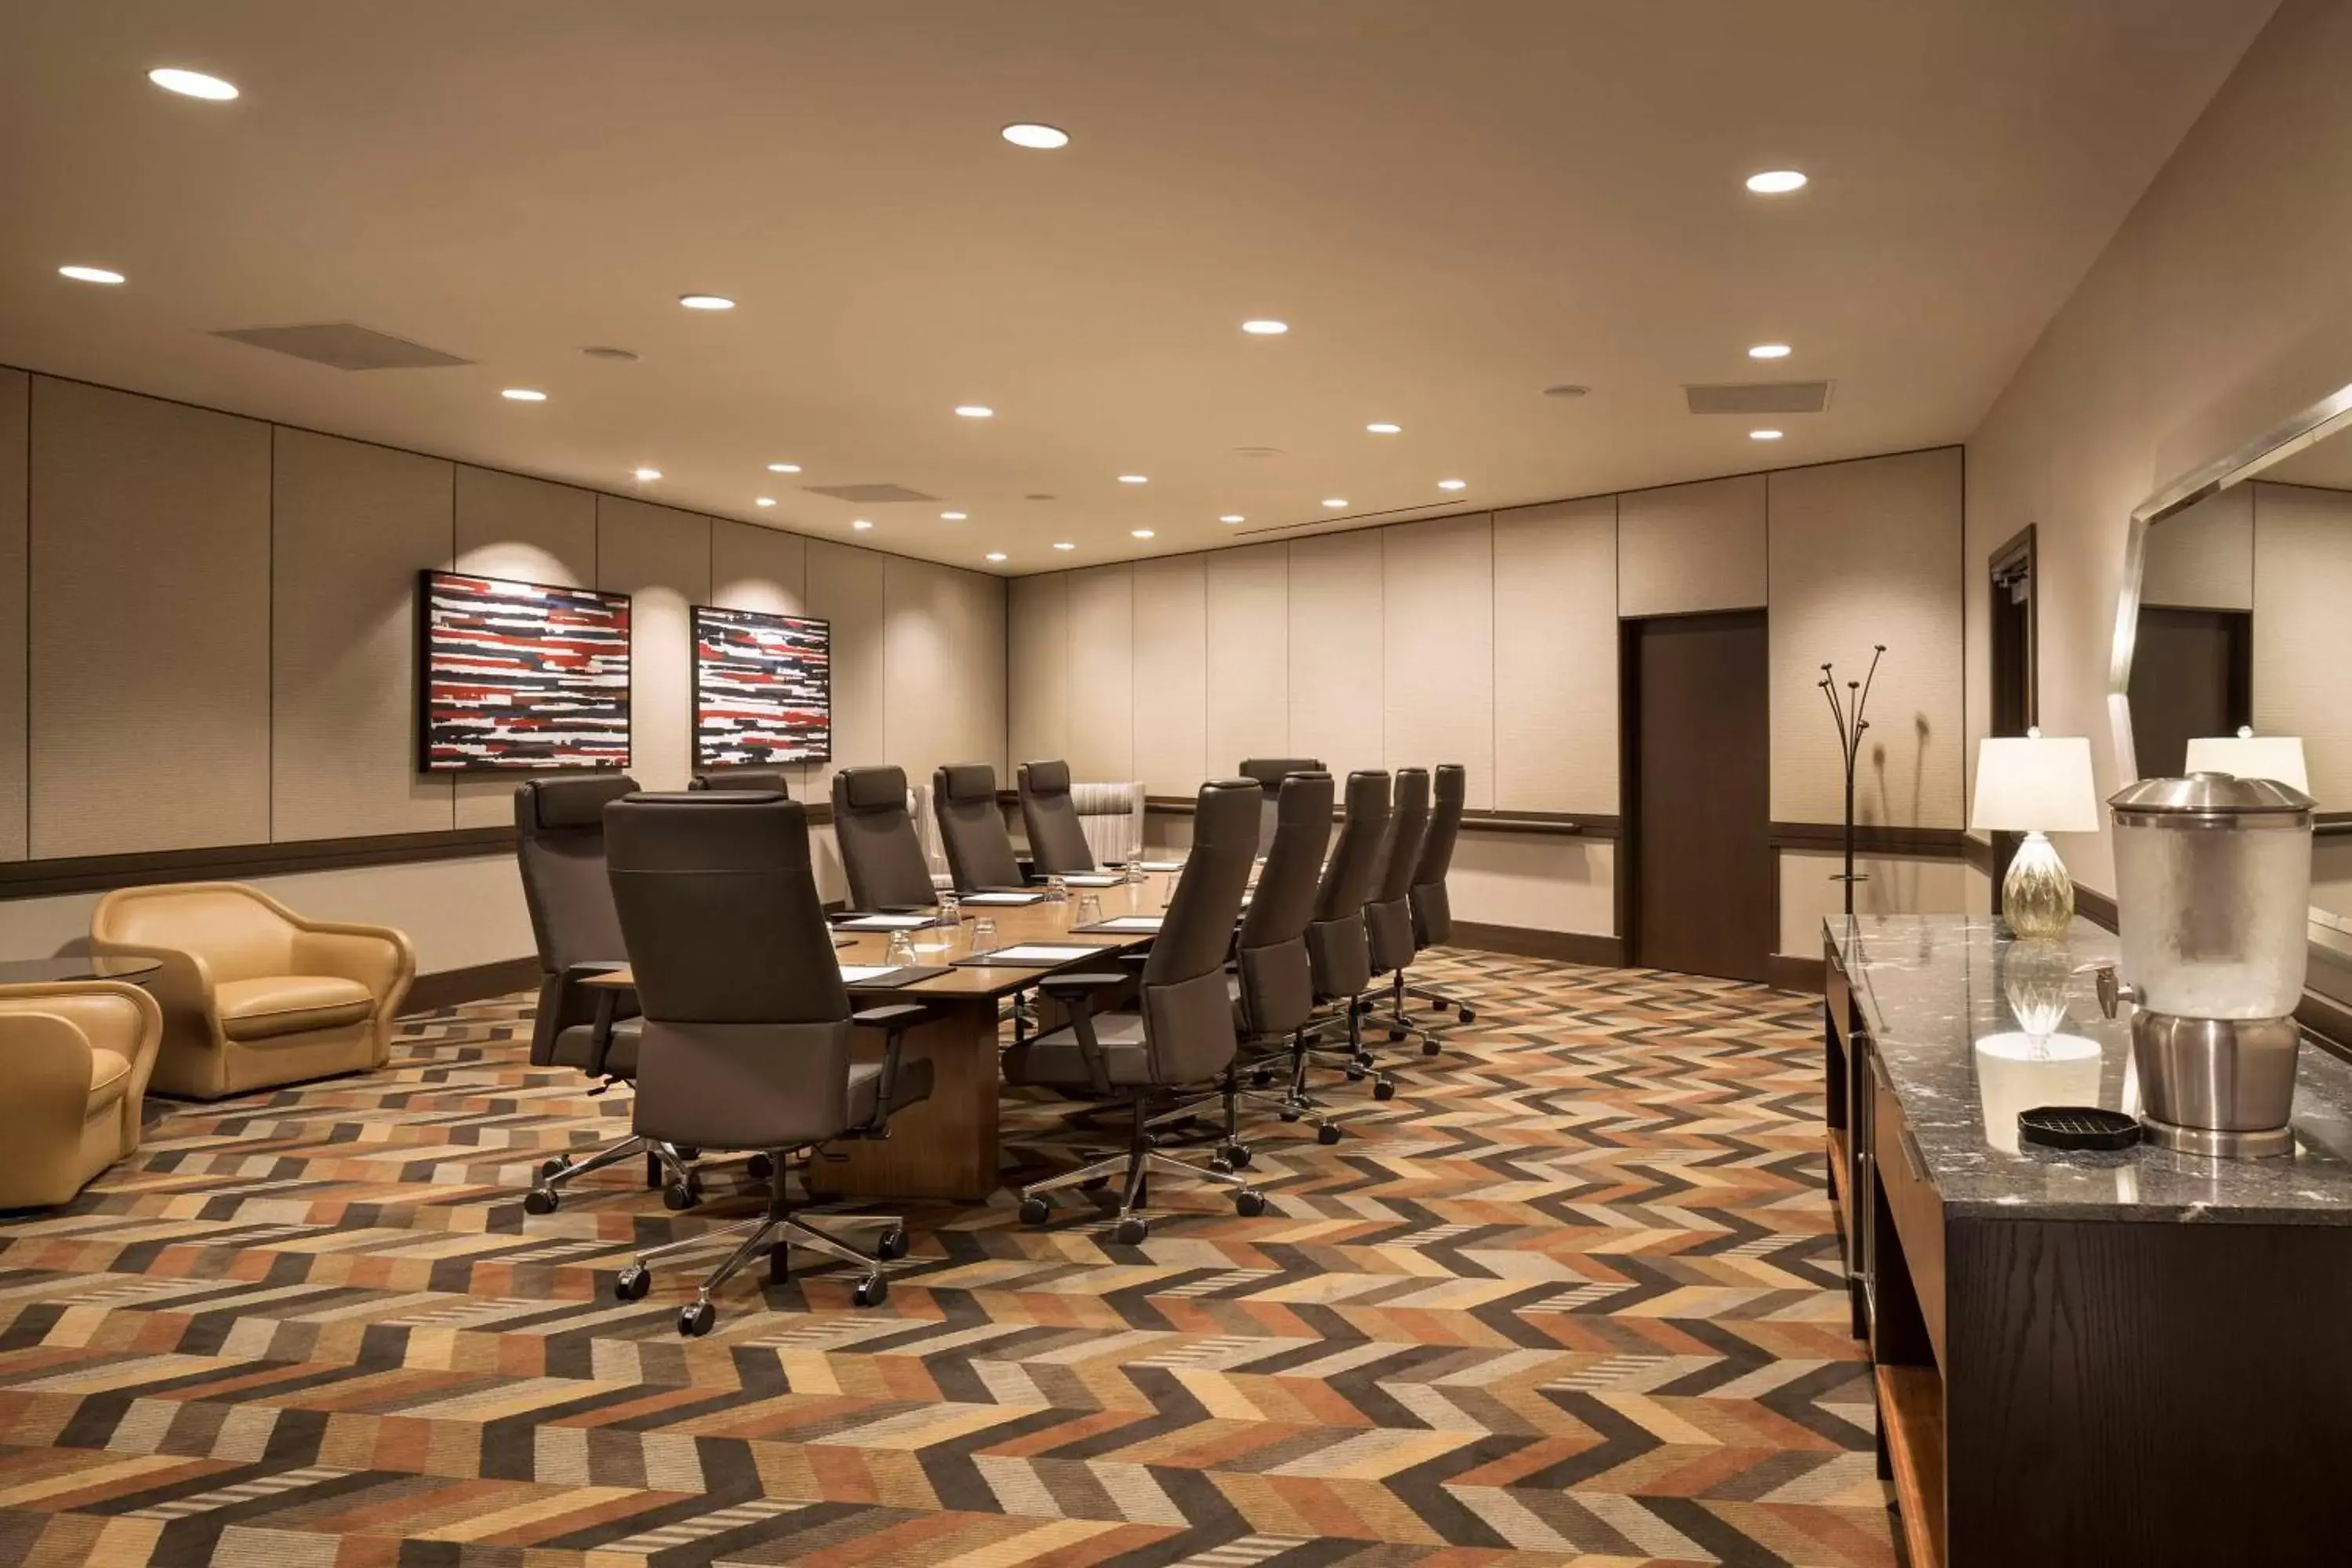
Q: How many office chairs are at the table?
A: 12